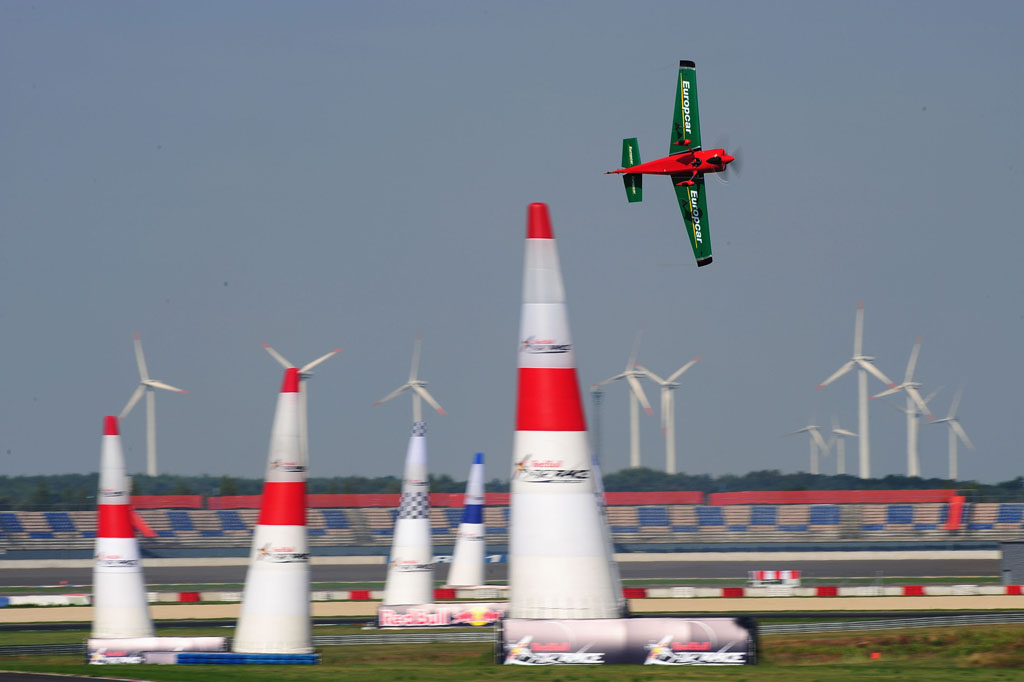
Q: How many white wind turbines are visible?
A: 11